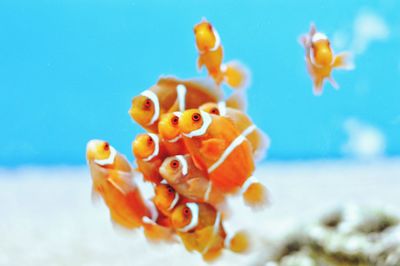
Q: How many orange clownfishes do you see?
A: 11